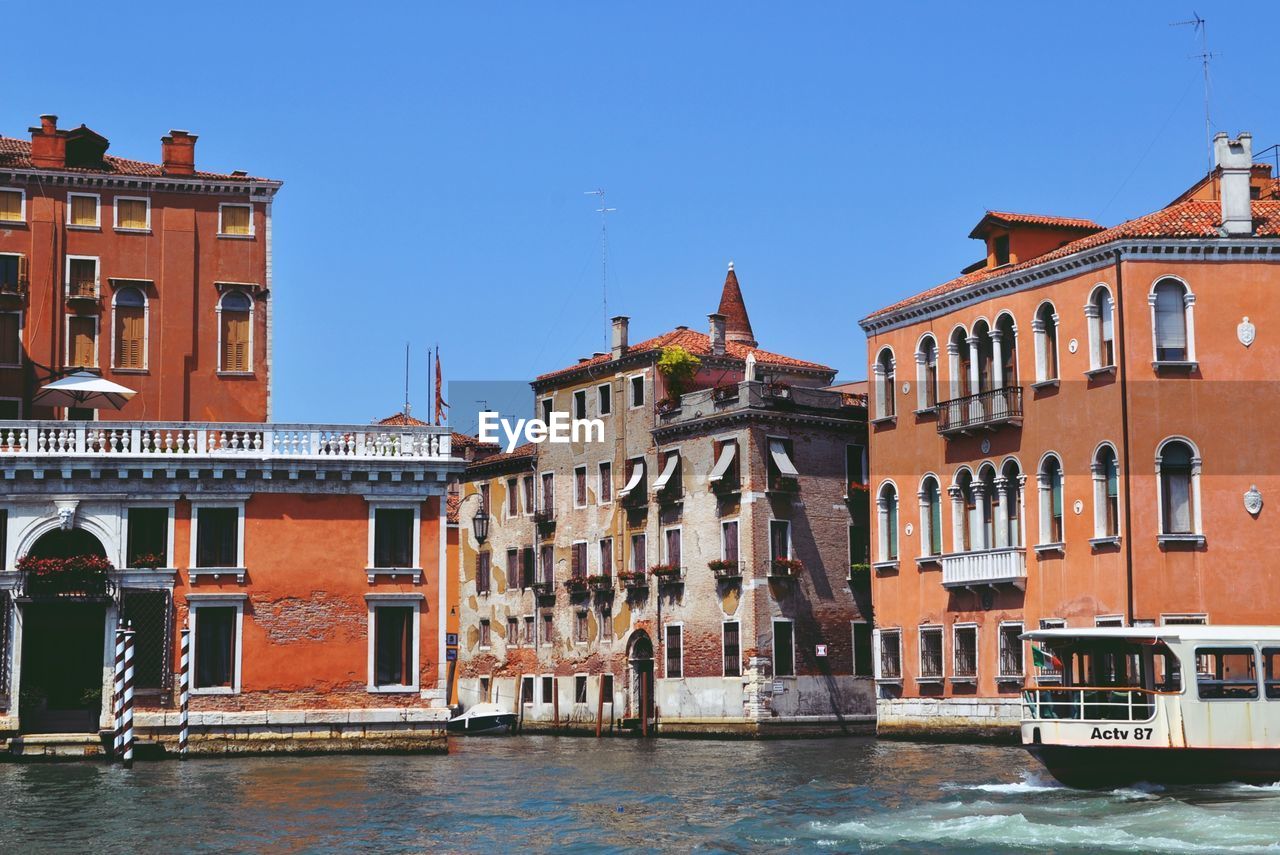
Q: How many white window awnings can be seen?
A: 4